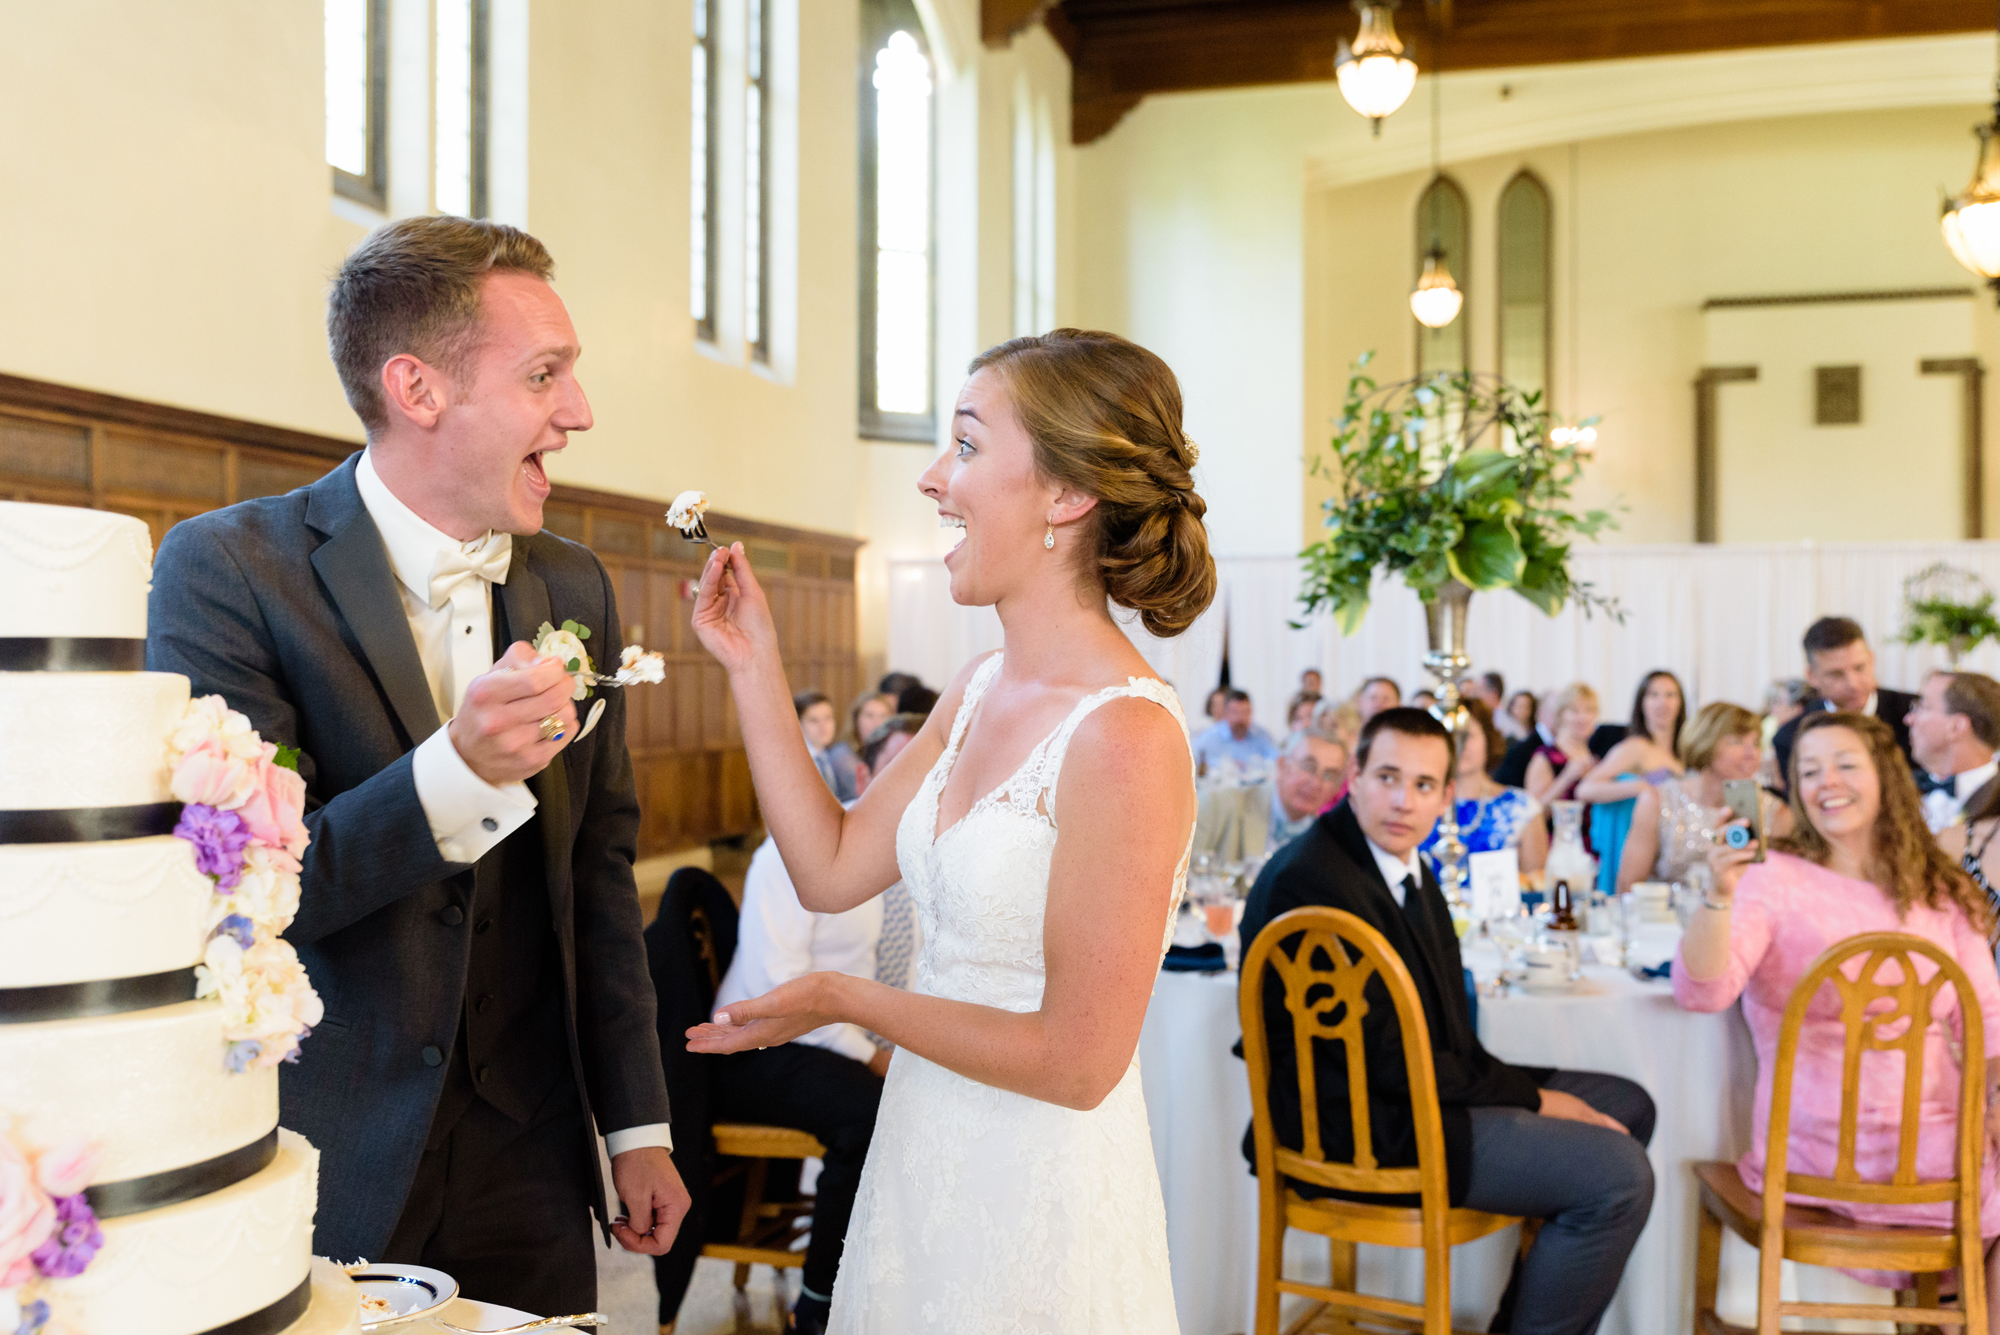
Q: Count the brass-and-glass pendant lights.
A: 3